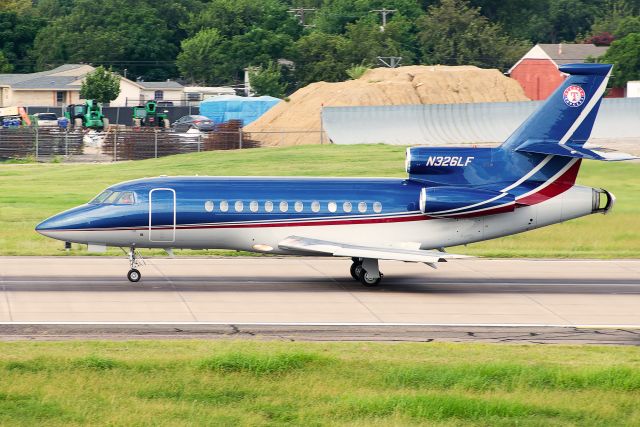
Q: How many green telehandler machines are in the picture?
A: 2